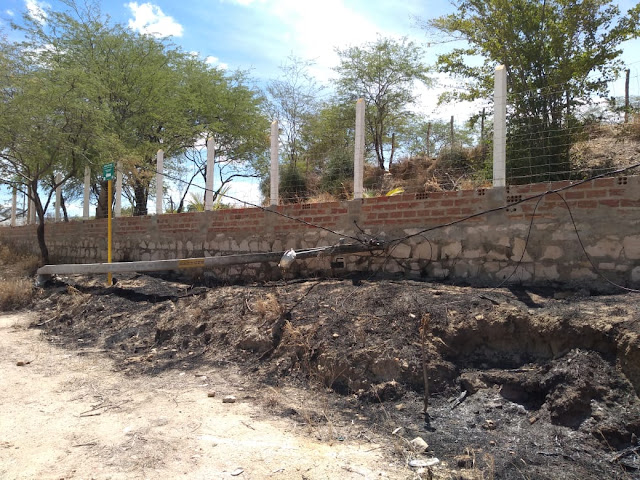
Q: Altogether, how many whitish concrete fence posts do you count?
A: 10